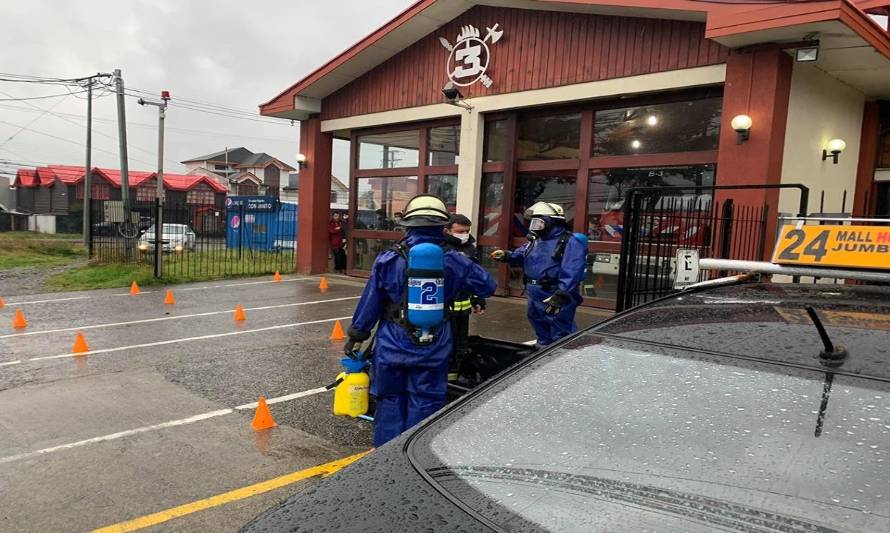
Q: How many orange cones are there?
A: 10